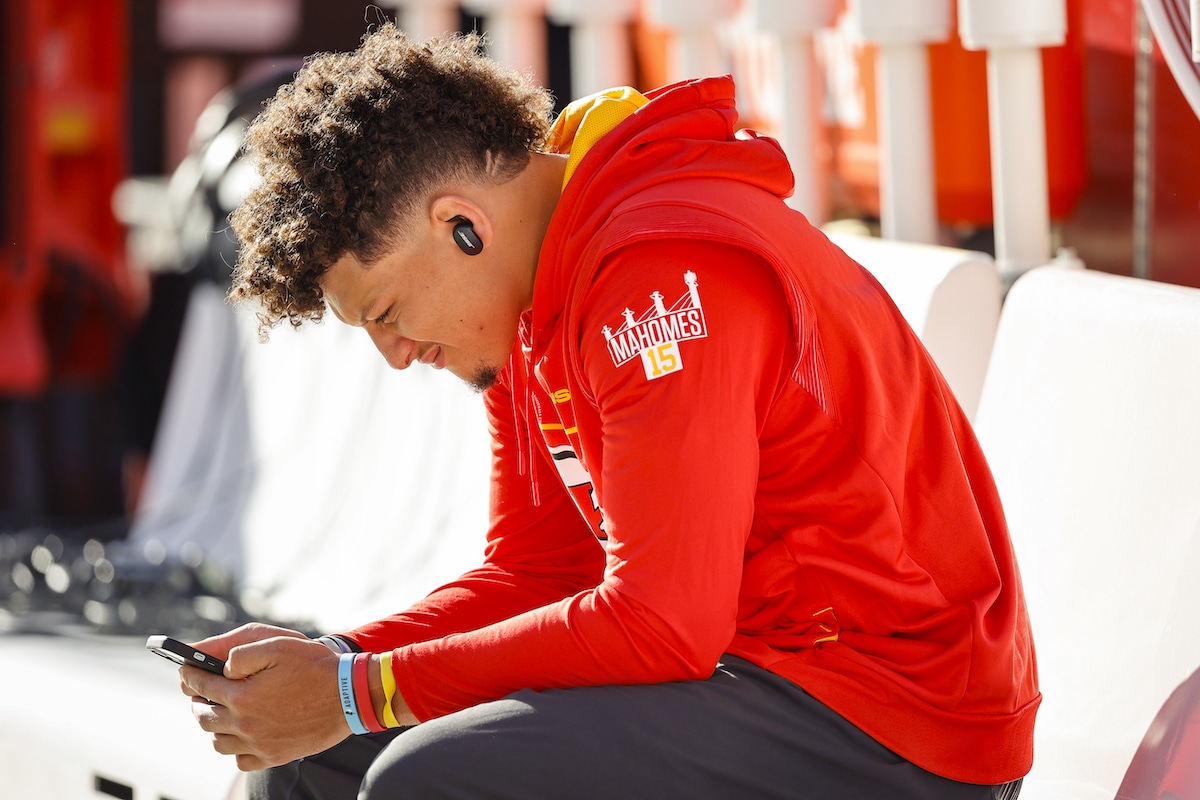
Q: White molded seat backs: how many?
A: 2